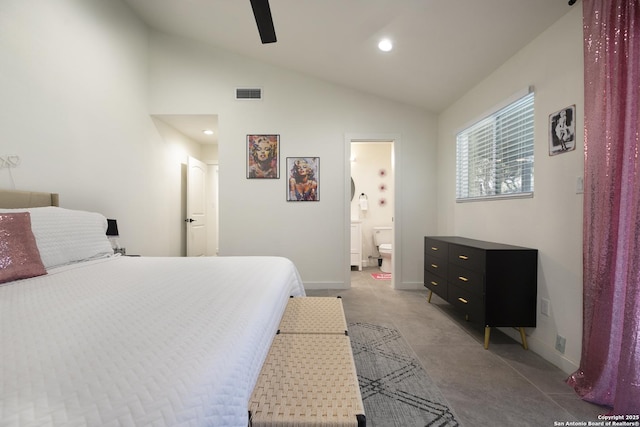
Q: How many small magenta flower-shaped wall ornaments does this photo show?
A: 3